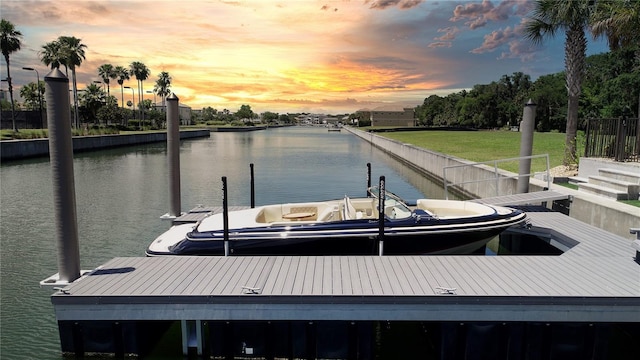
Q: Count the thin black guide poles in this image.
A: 4